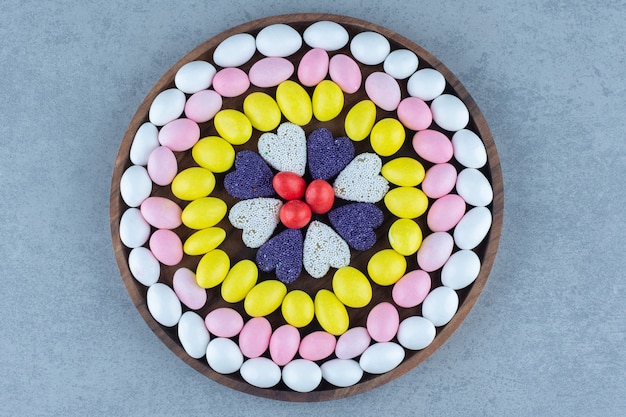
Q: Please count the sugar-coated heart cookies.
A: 8